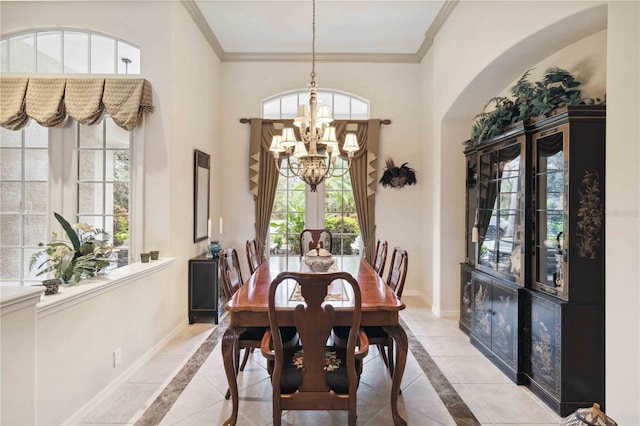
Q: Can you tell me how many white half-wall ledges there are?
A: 2